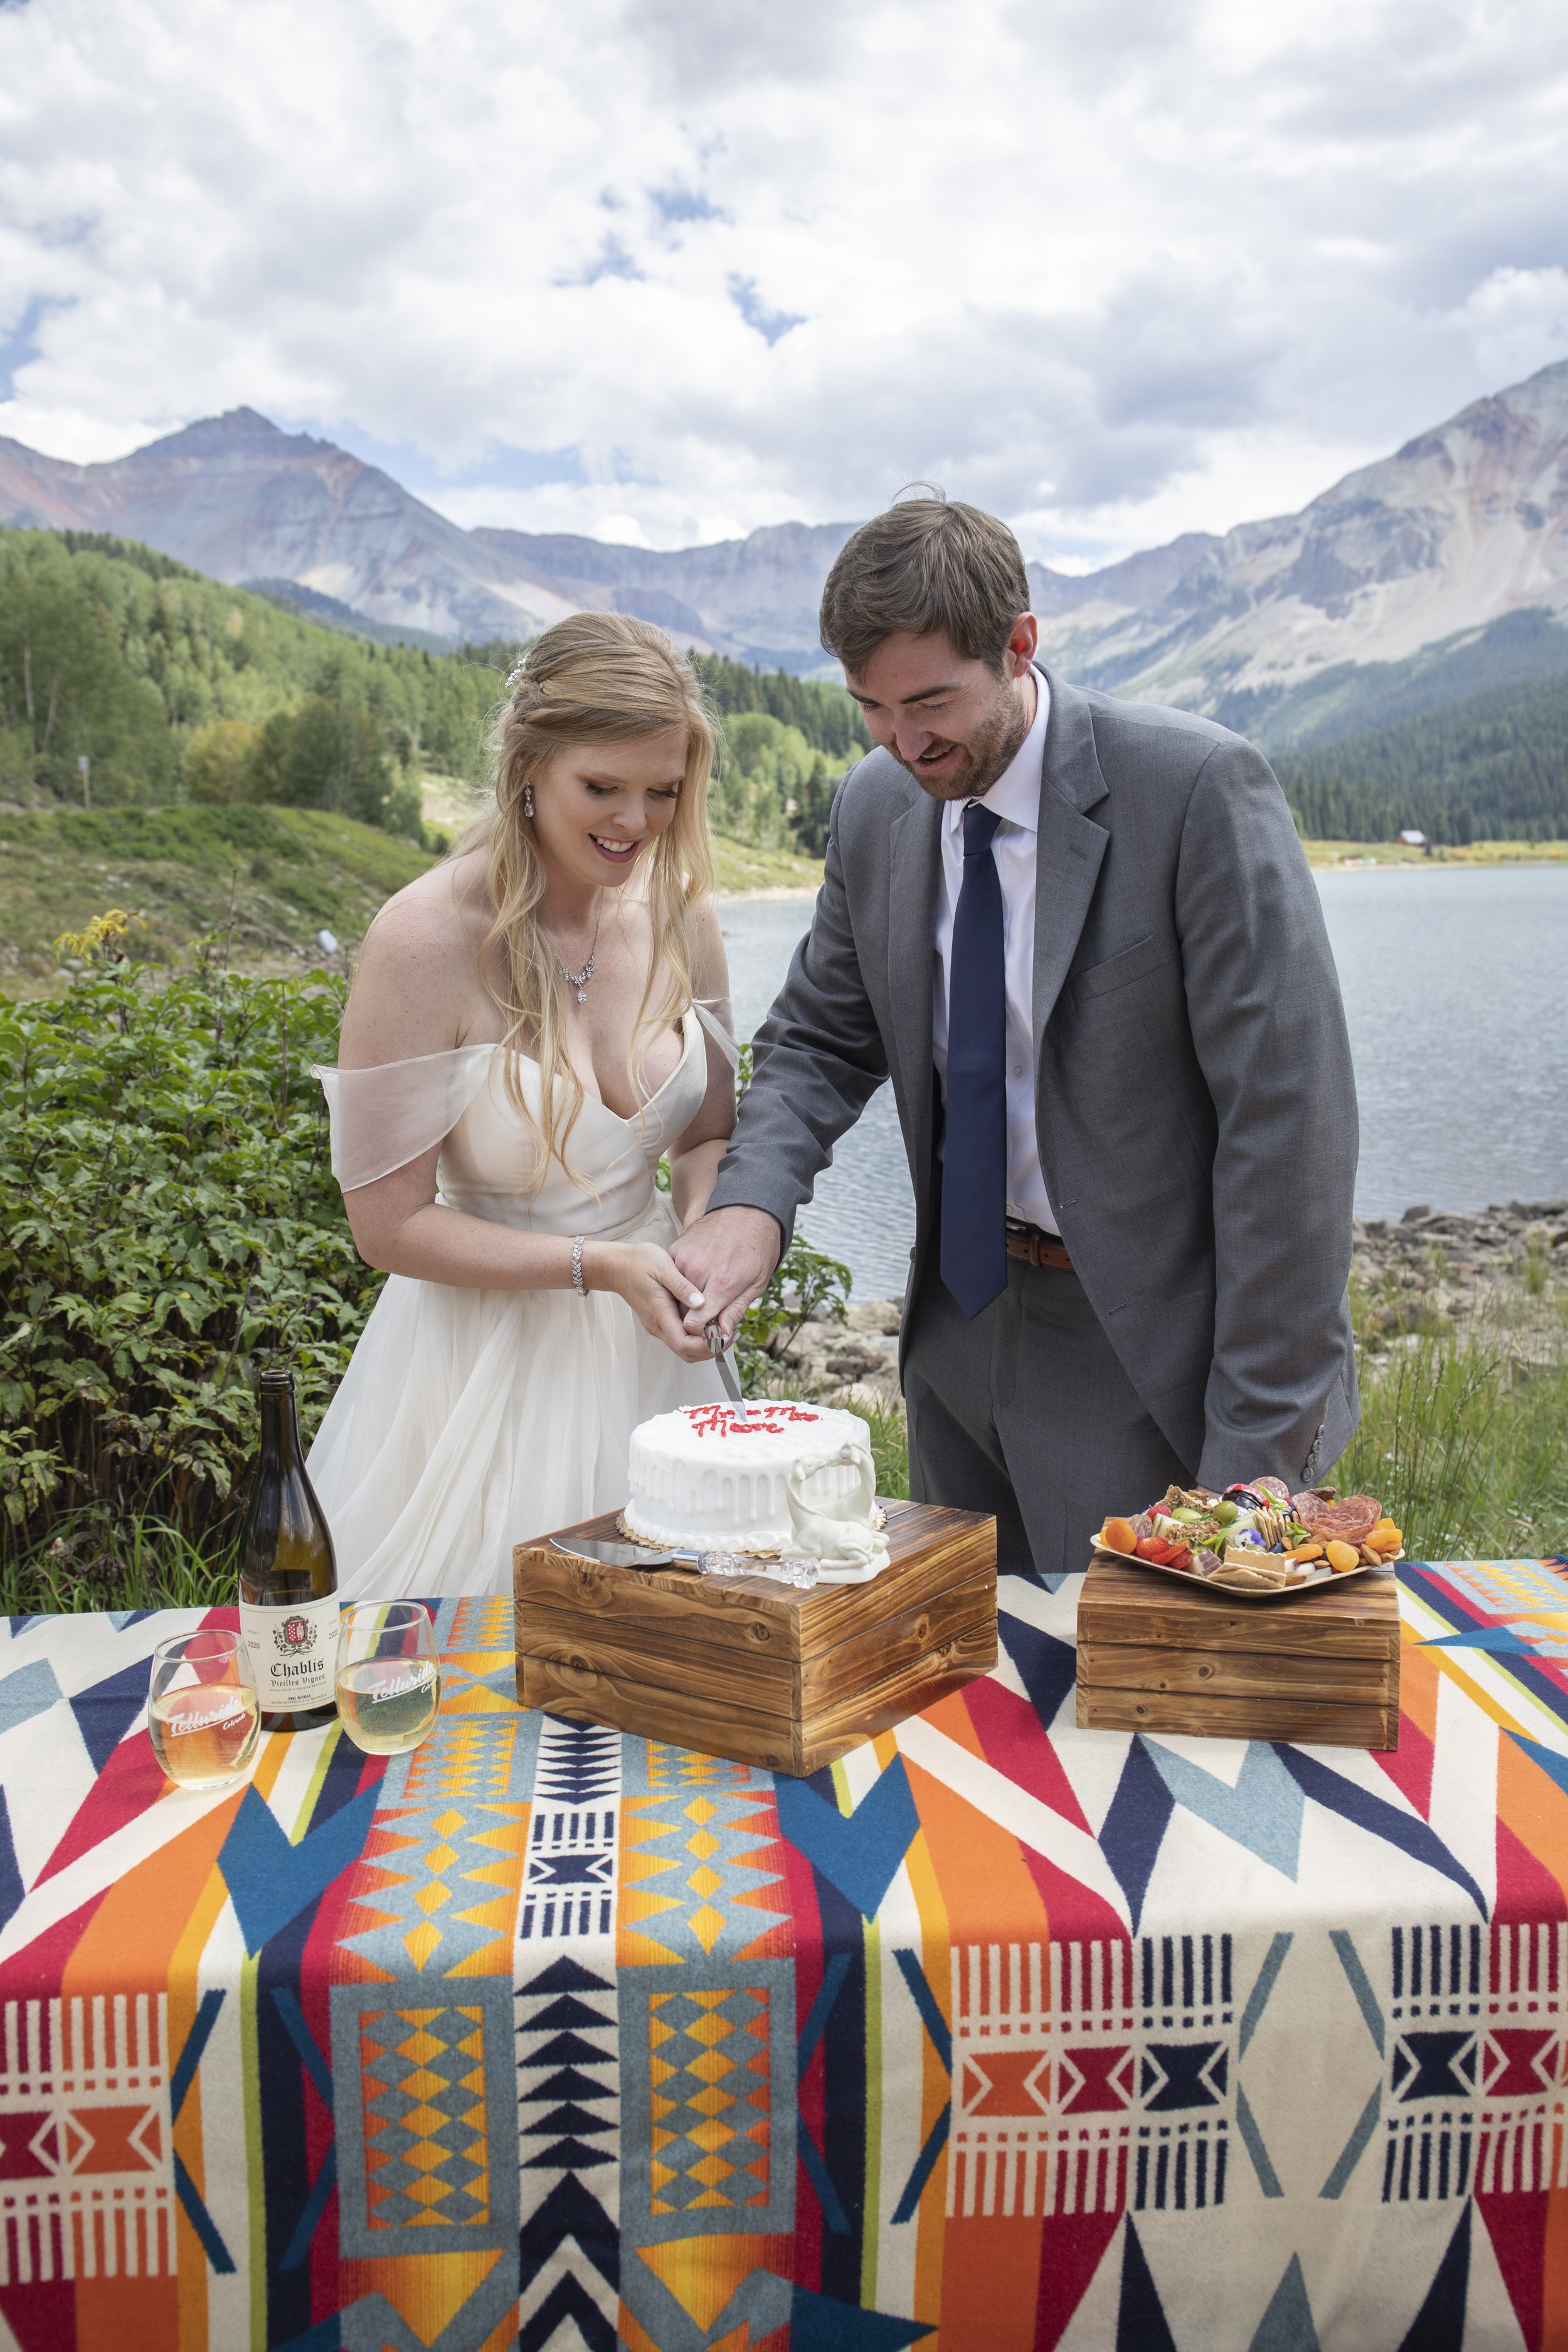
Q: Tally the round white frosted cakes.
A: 1